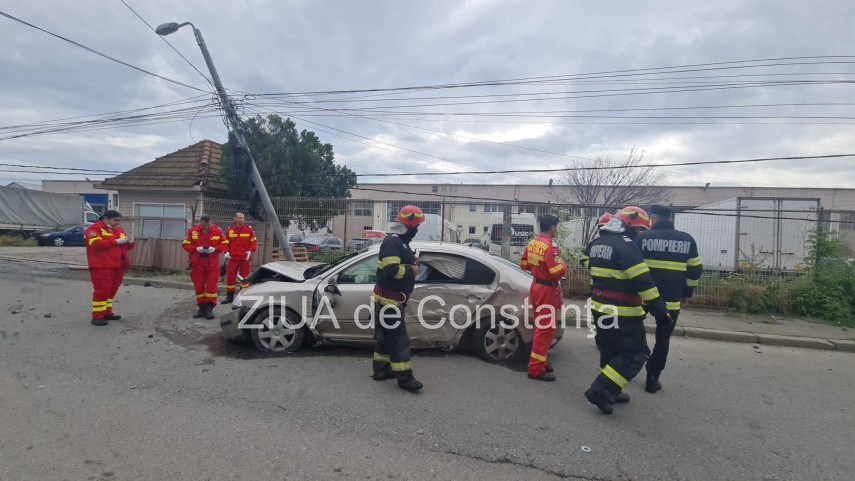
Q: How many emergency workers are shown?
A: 8